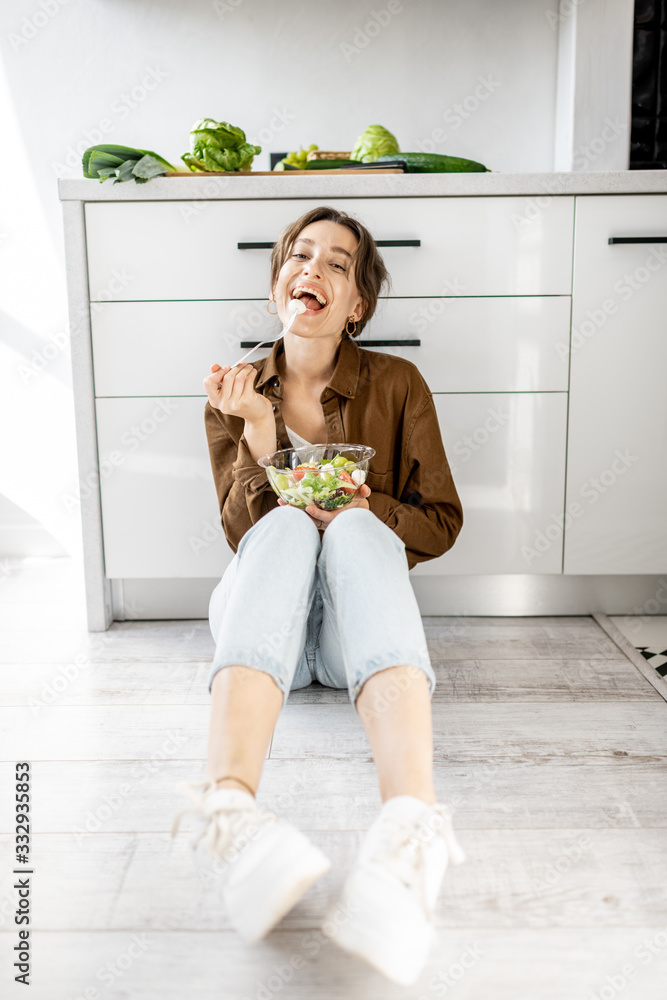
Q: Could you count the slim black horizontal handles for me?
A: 3